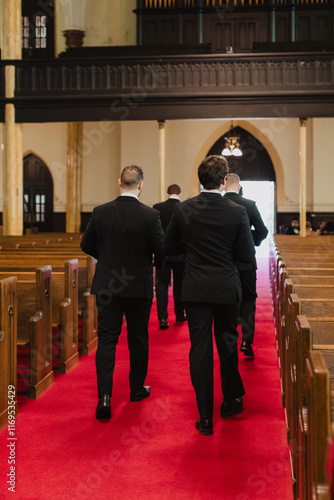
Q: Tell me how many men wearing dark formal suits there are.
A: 4